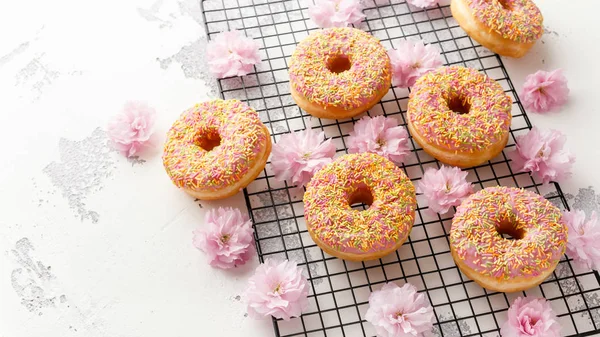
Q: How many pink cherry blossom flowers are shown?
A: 15